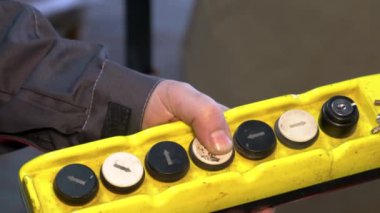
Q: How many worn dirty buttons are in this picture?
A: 1